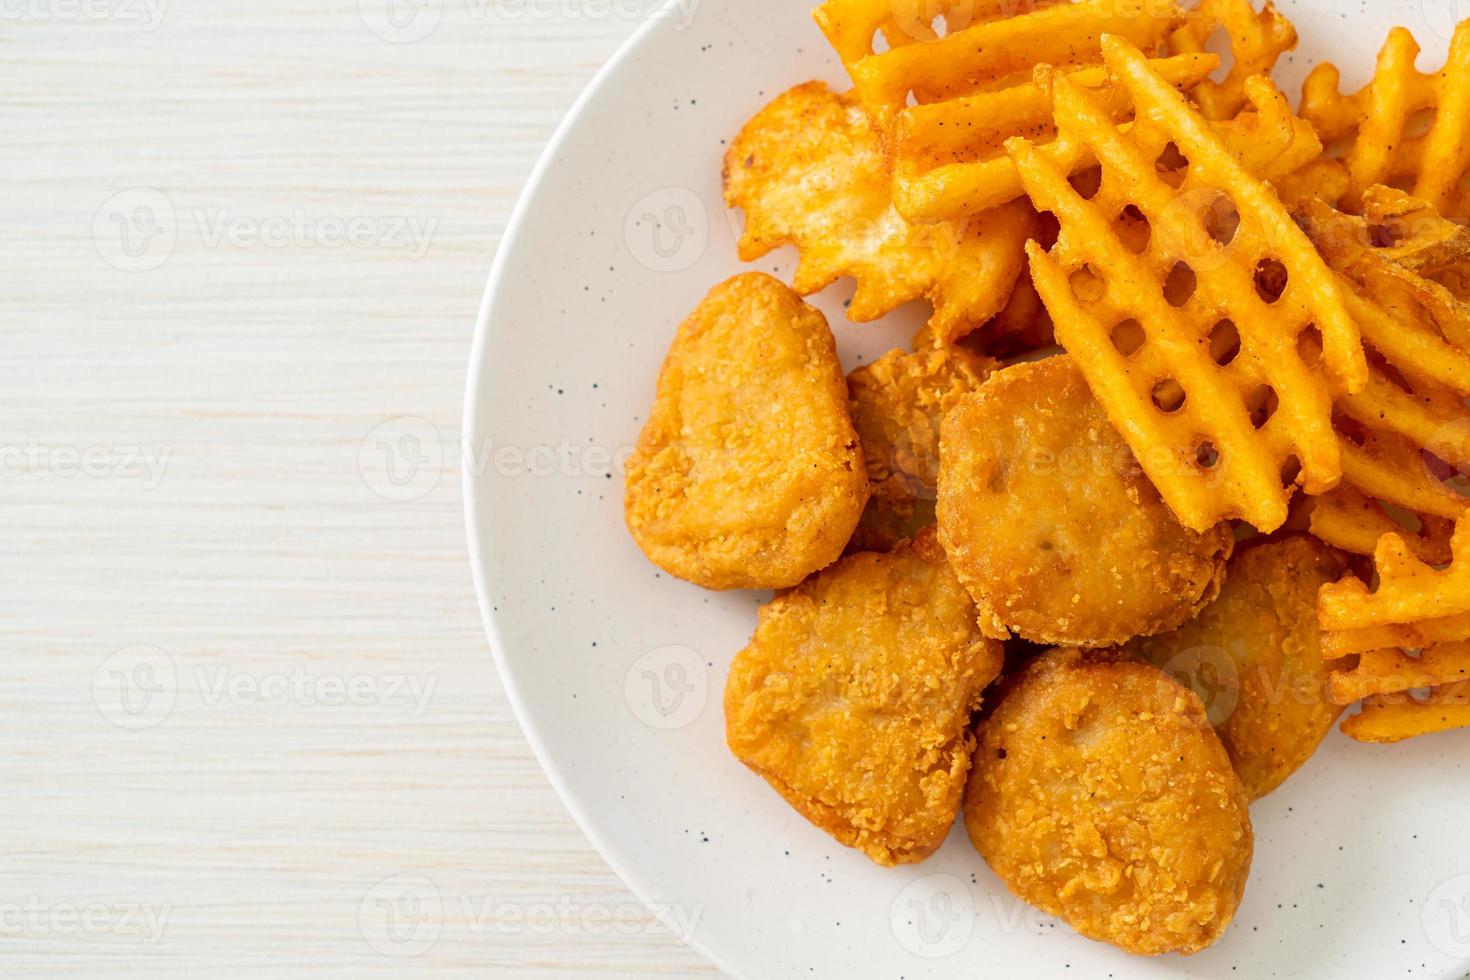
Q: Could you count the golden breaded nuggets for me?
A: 6